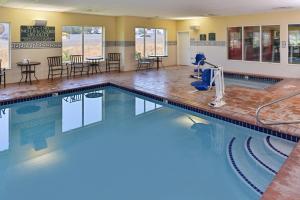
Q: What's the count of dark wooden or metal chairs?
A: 5